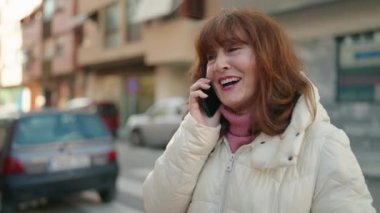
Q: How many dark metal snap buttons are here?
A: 3